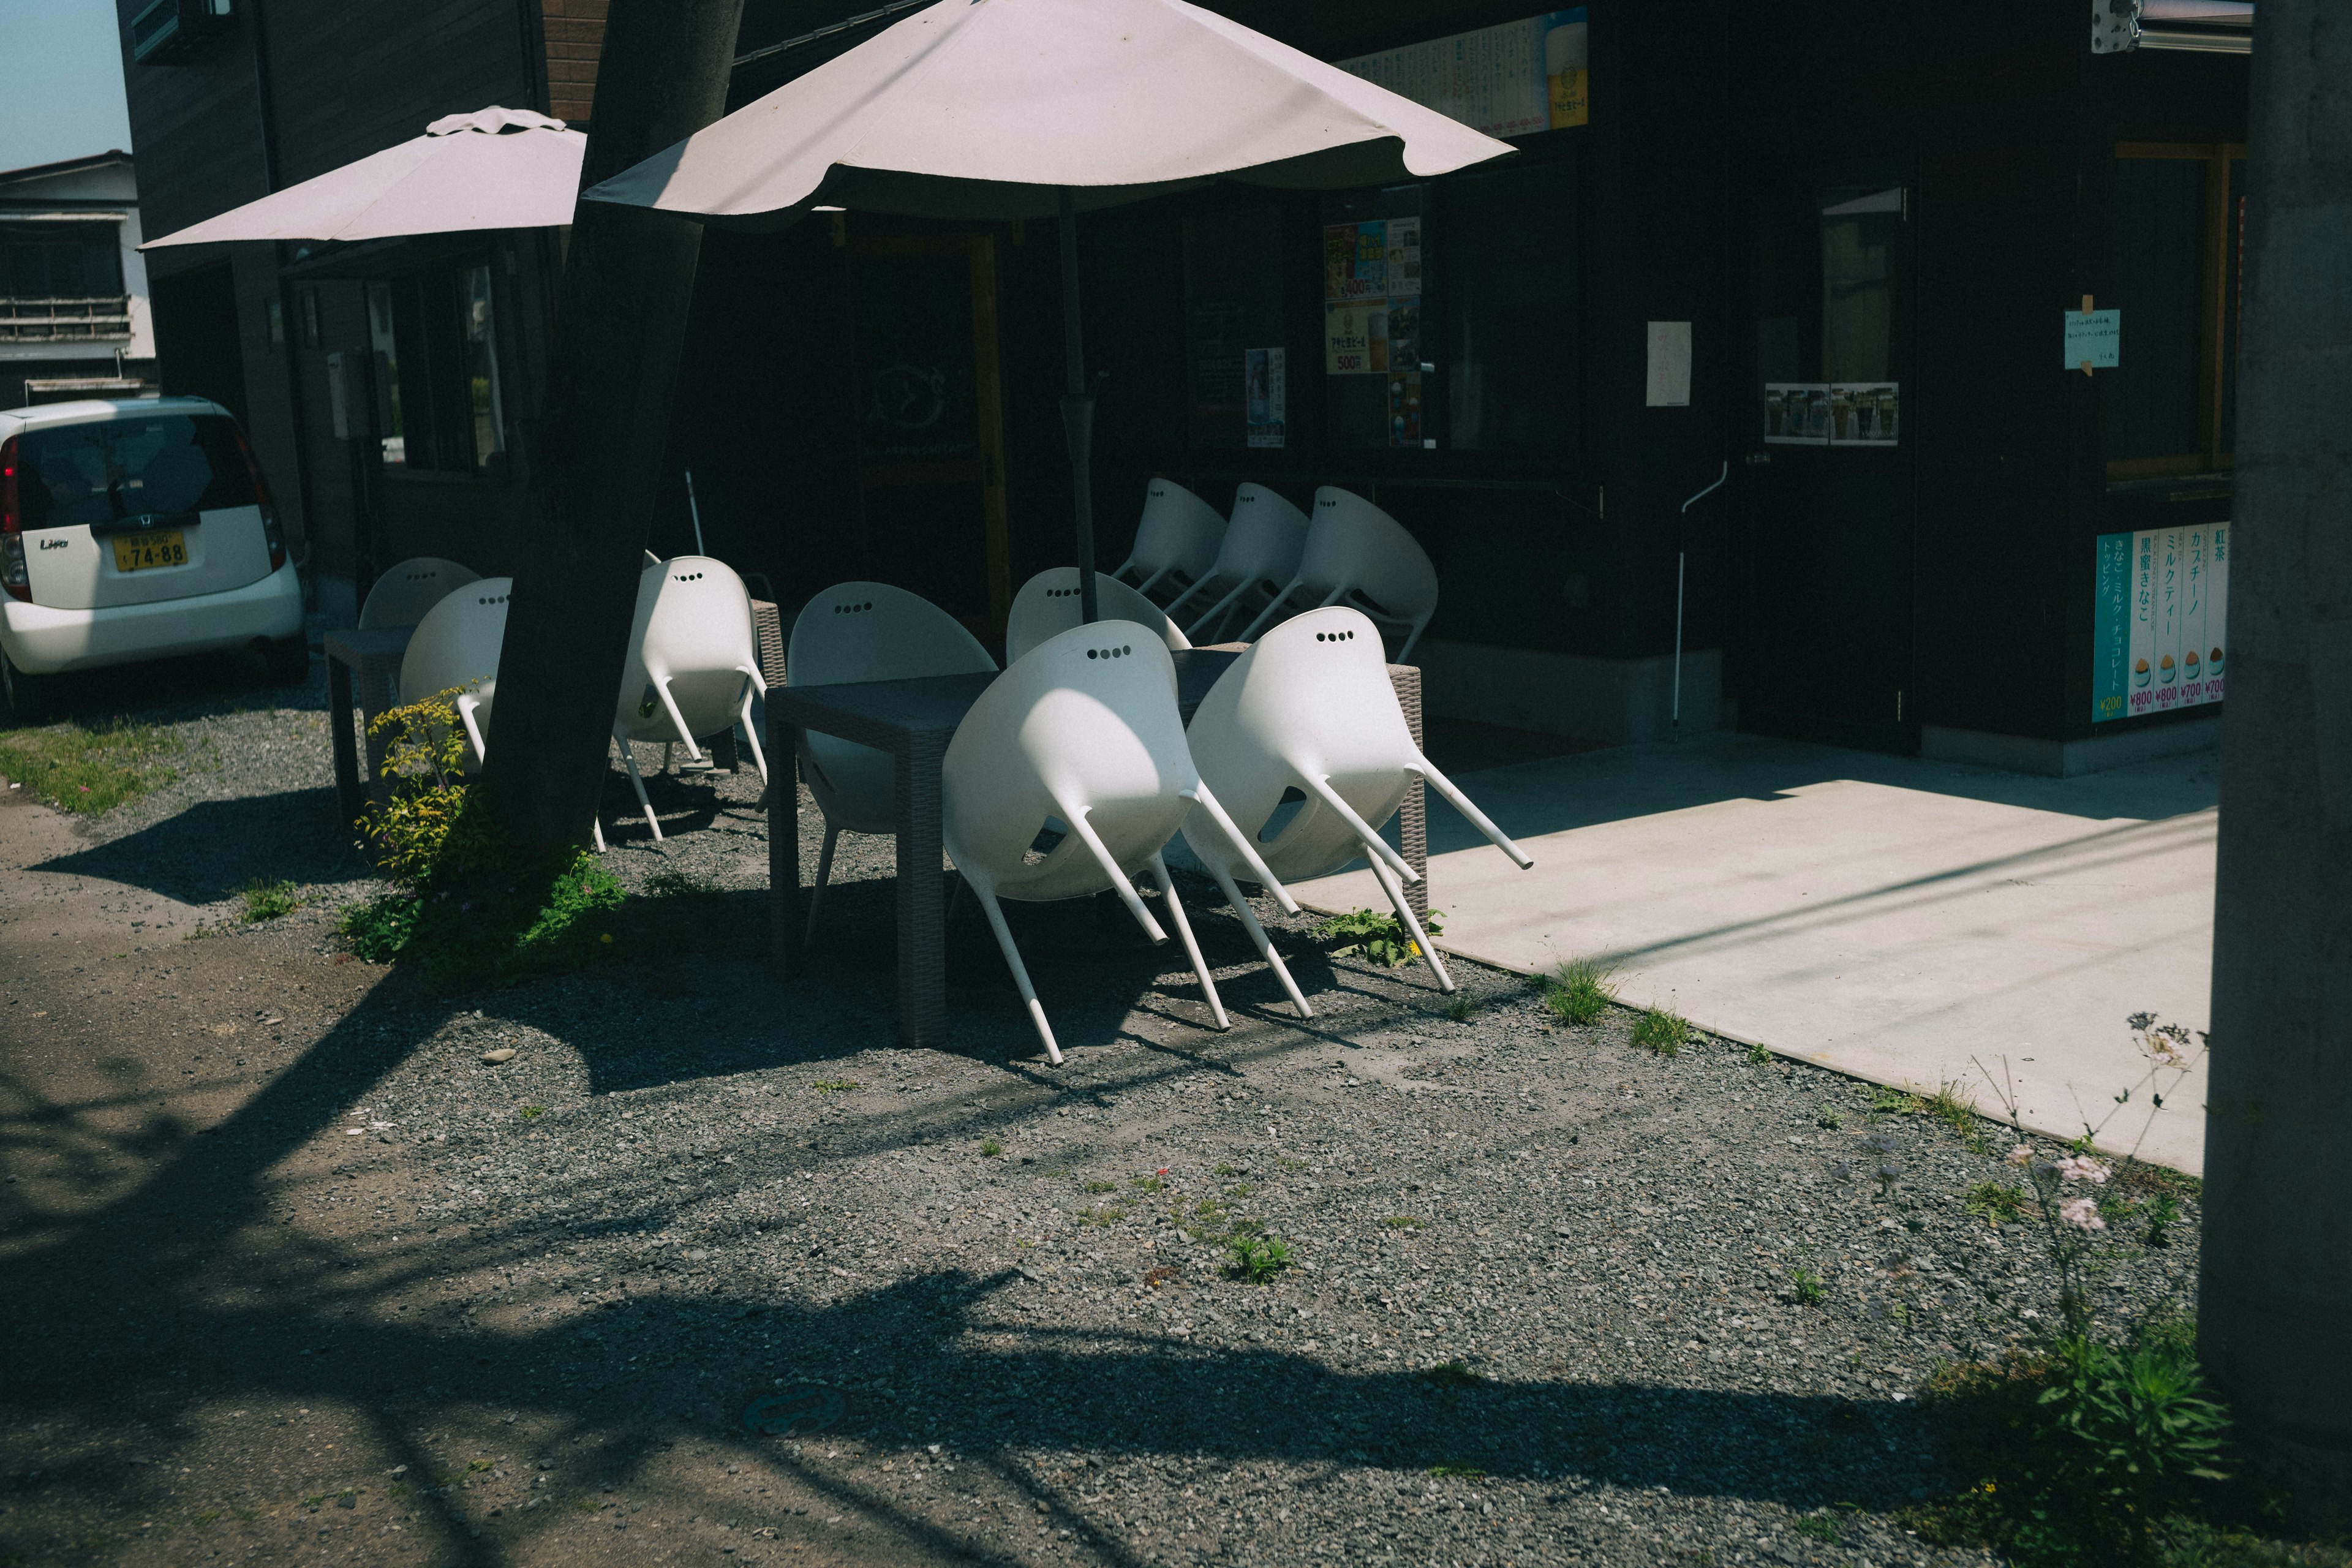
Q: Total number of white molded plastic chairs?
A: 11